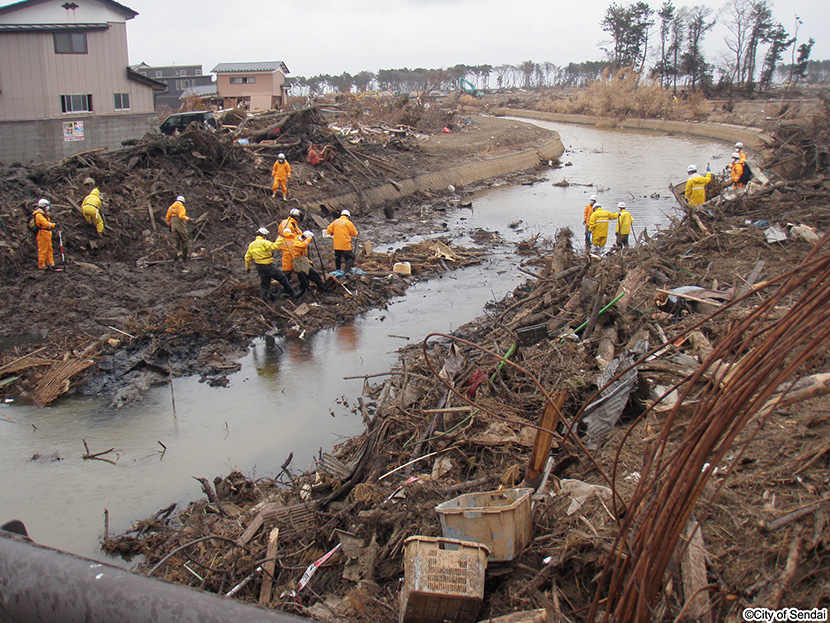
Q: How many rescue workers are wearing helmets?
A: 14